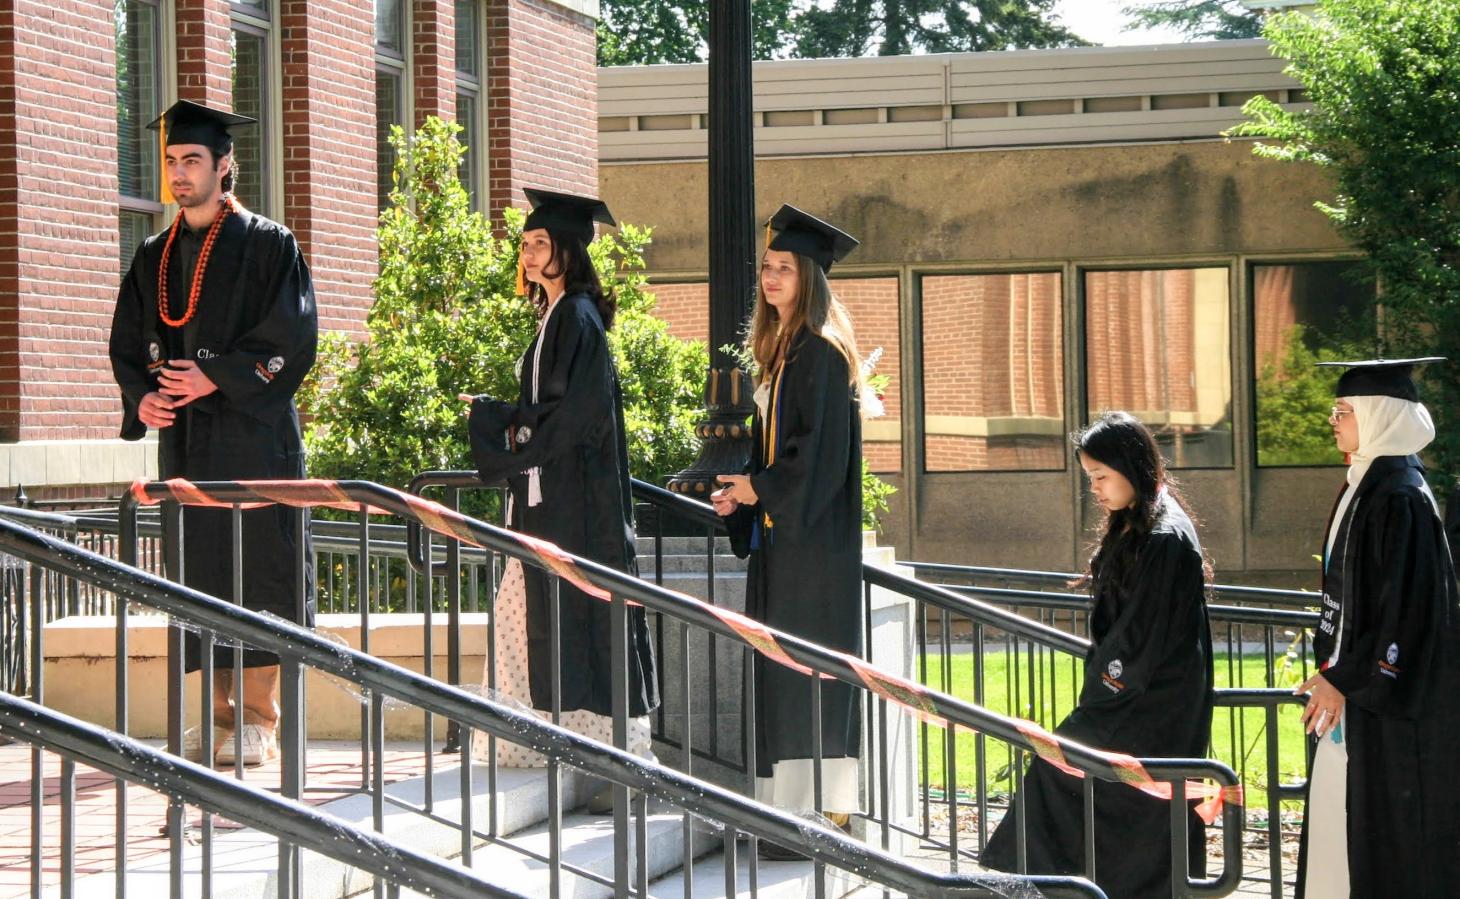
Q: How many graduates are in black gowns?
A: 5